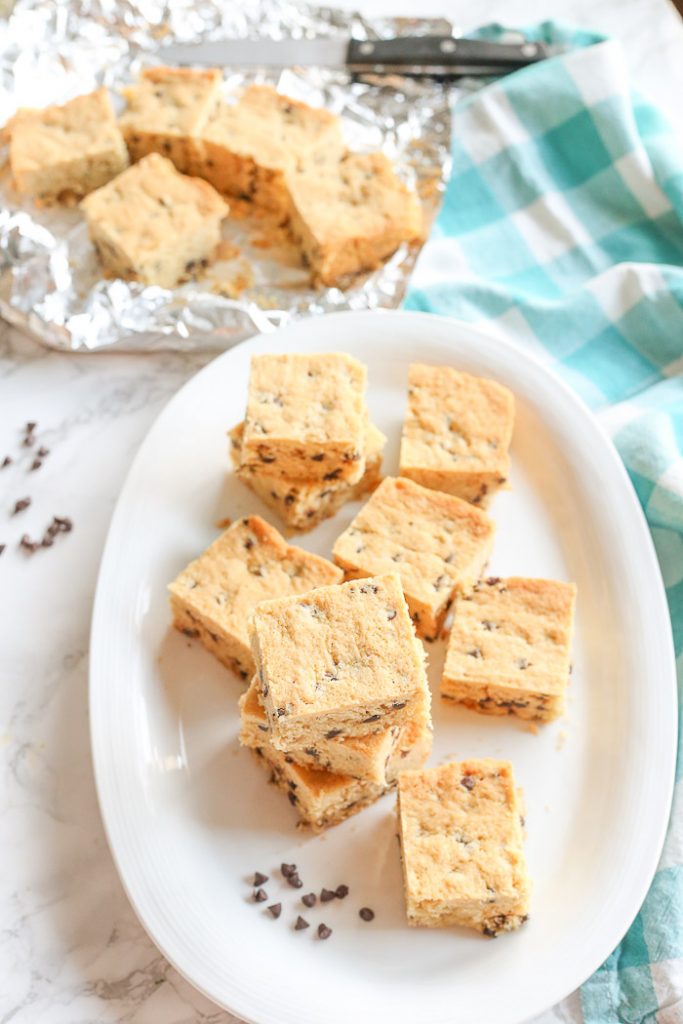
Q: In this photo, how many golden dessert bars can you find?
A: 15